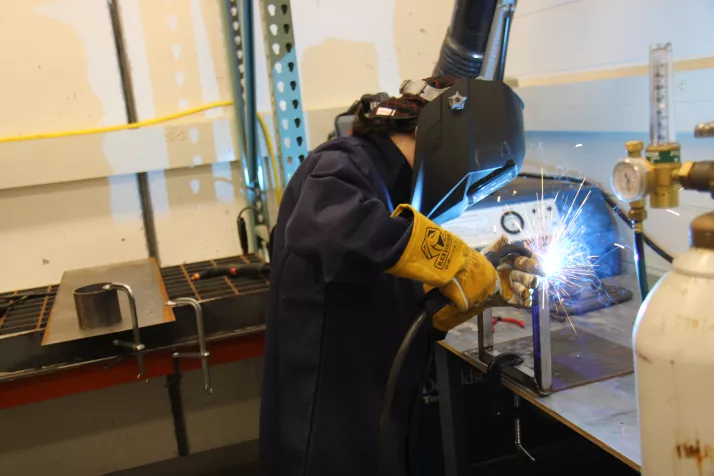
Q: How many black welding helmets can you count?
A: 1